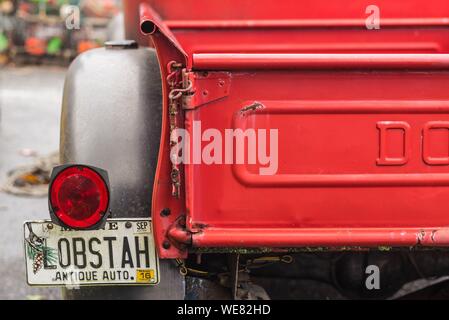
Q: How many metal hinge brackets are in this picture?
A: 1